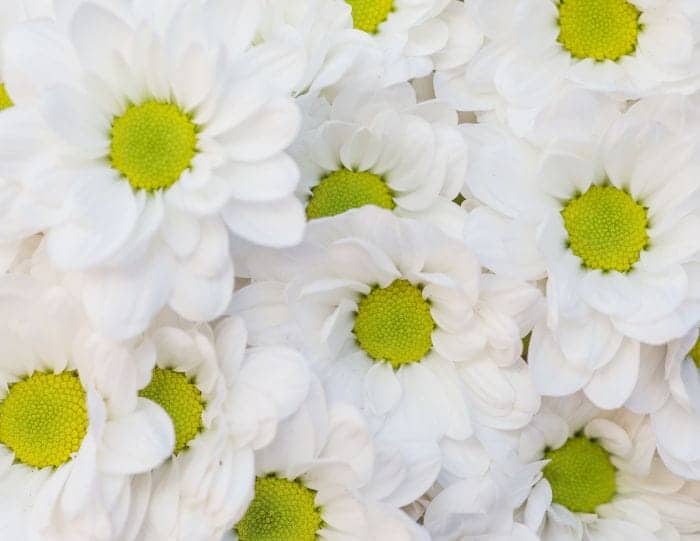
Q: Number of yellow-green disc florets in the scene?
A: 12